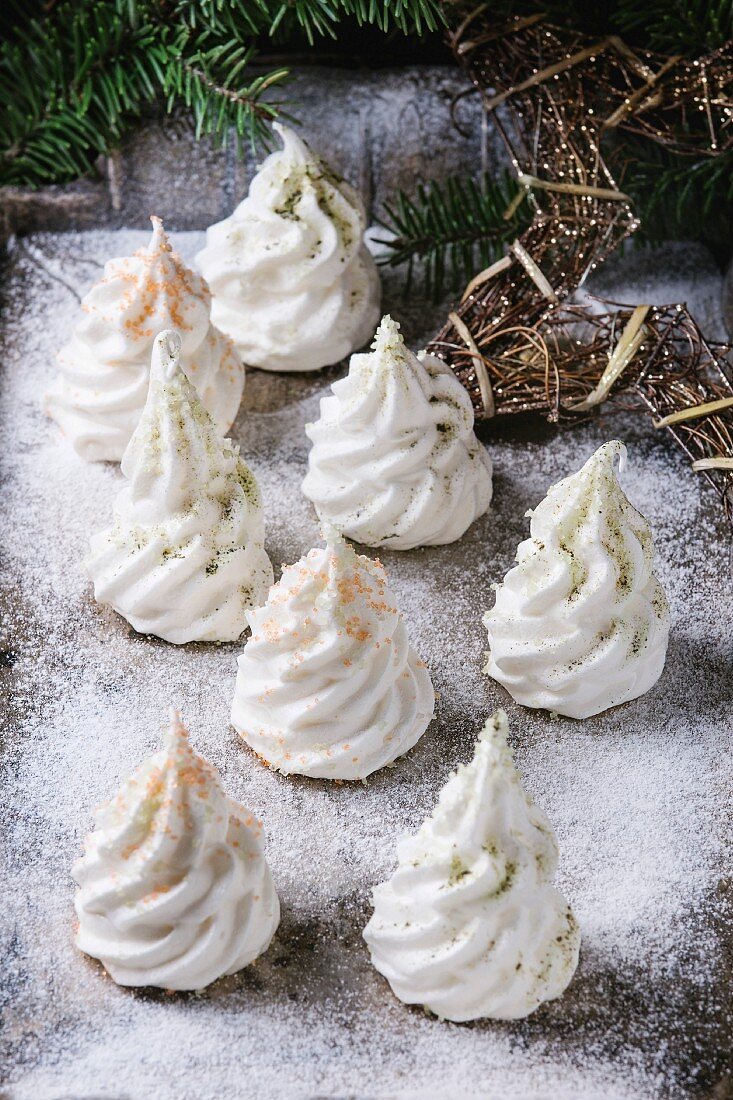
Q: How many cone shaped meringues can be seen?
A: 8